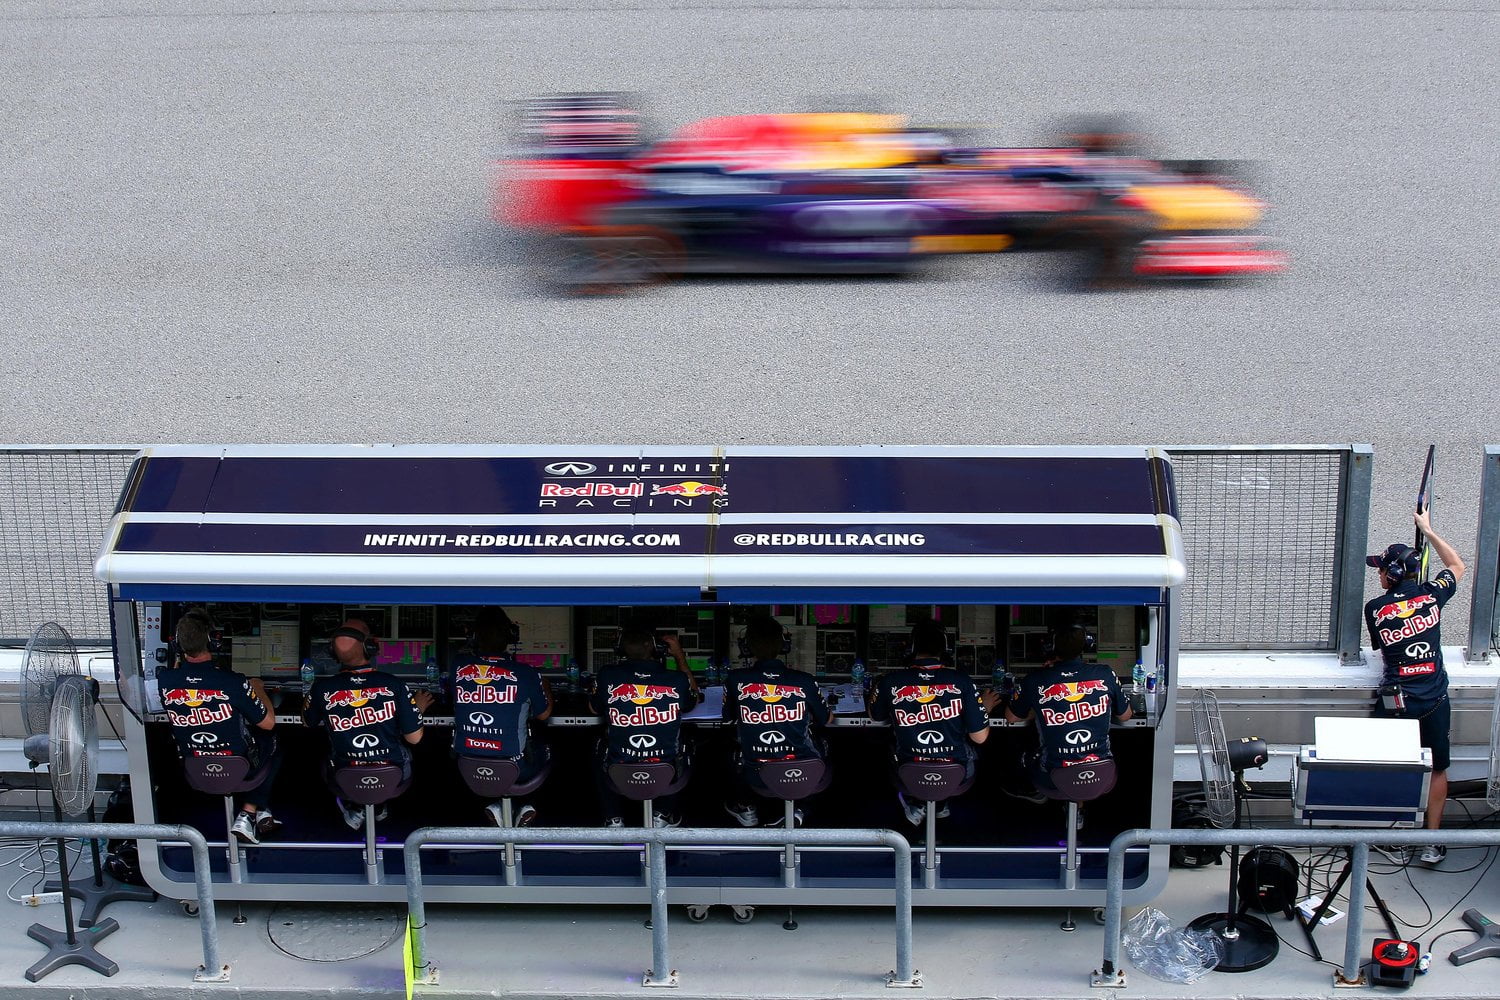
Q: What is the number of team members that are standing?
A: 1